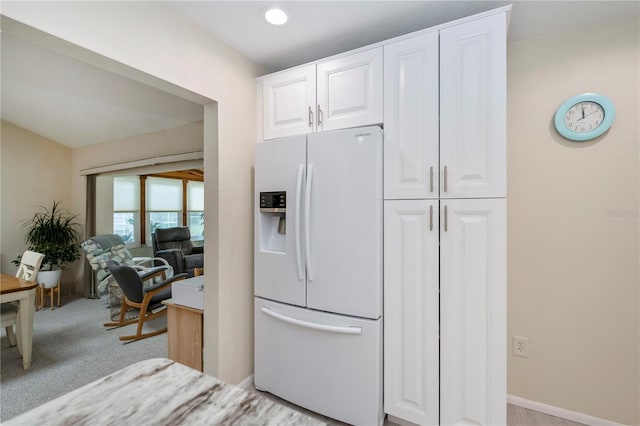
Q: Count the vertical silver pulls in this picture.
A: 6